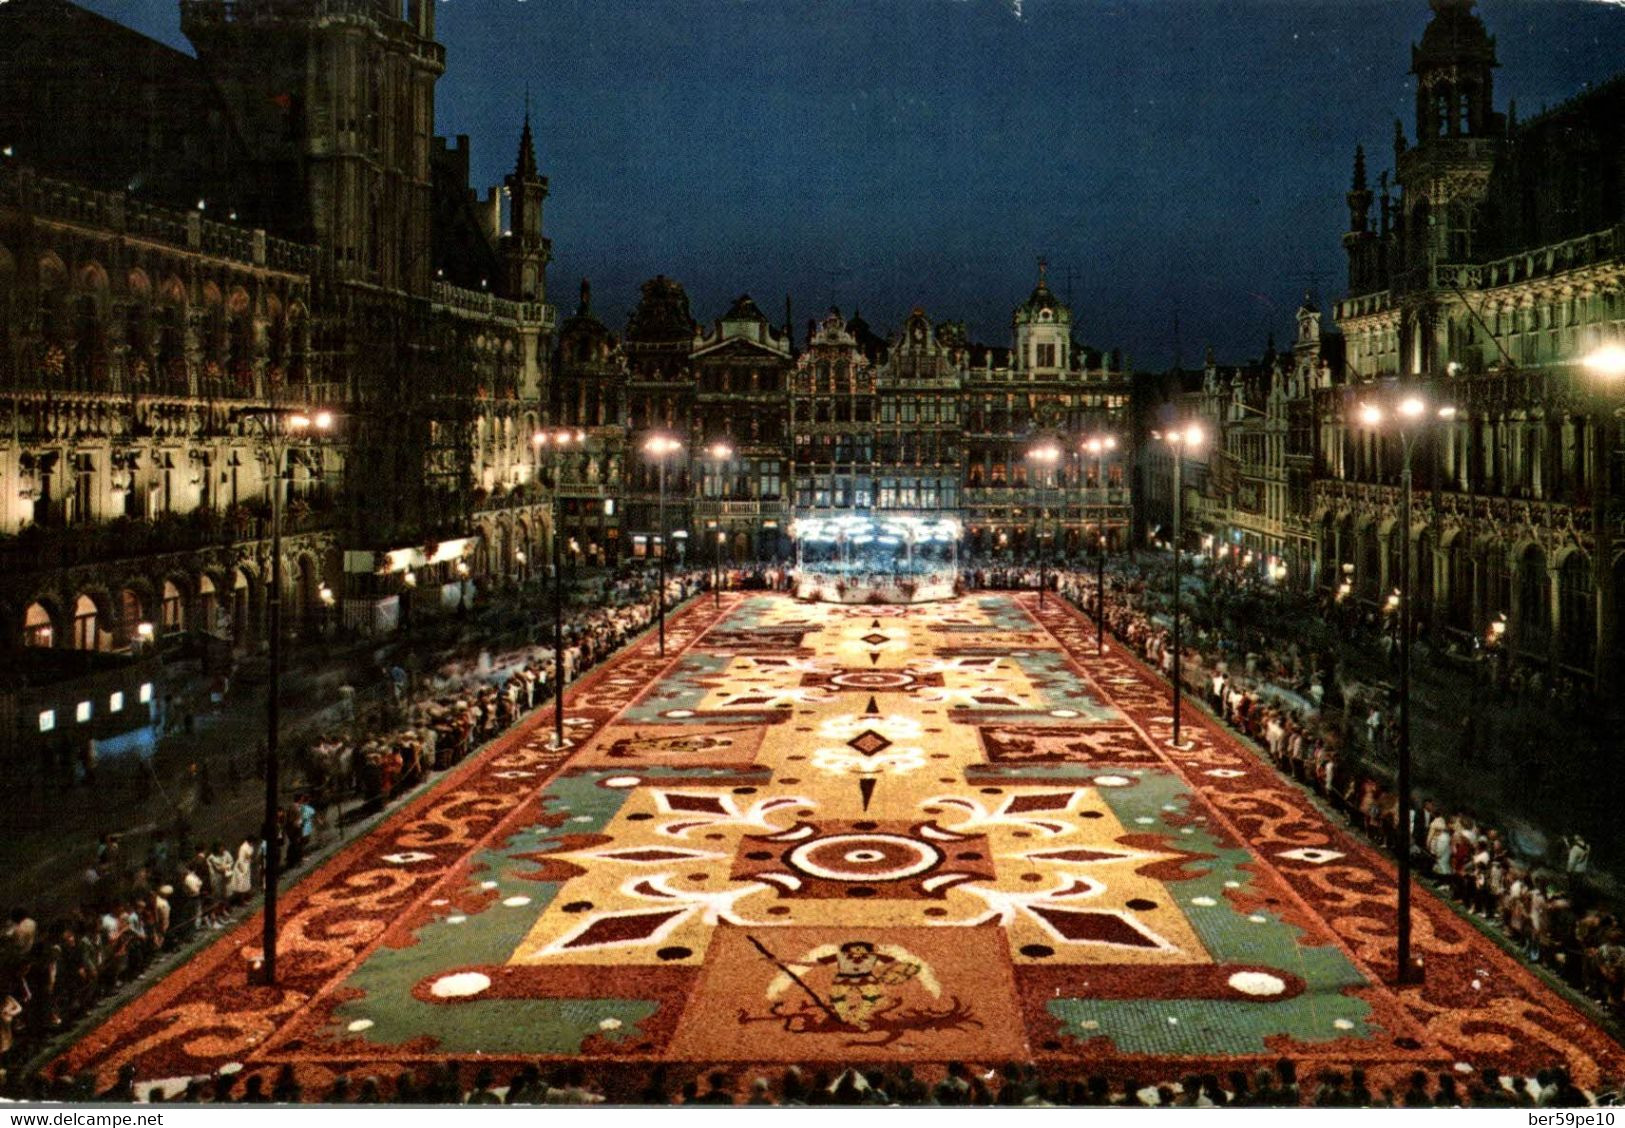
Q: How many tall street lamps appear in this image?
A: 8